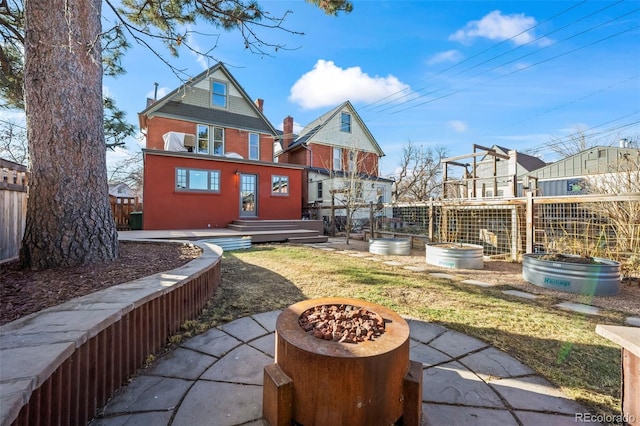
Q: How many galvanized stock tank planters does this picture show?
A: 3